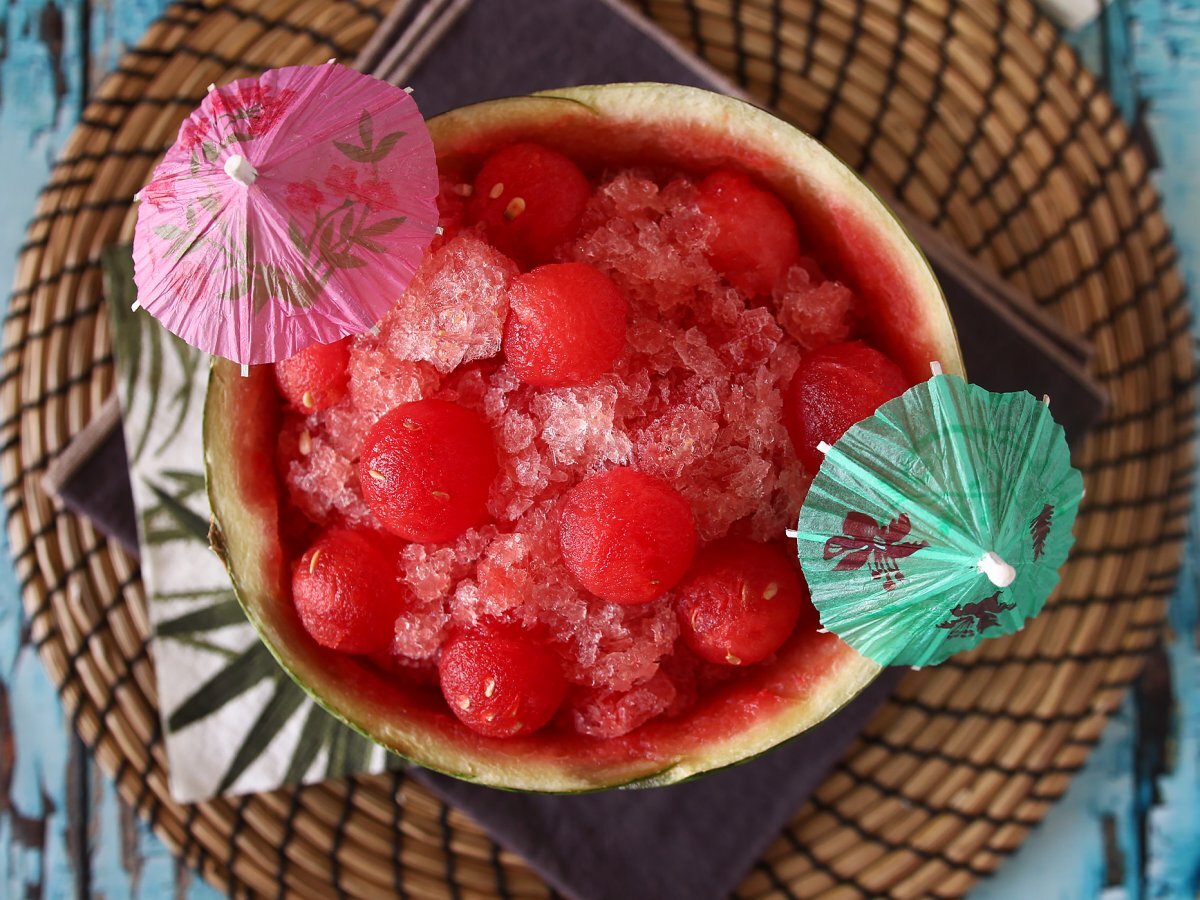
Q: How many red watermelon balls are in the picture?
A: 10